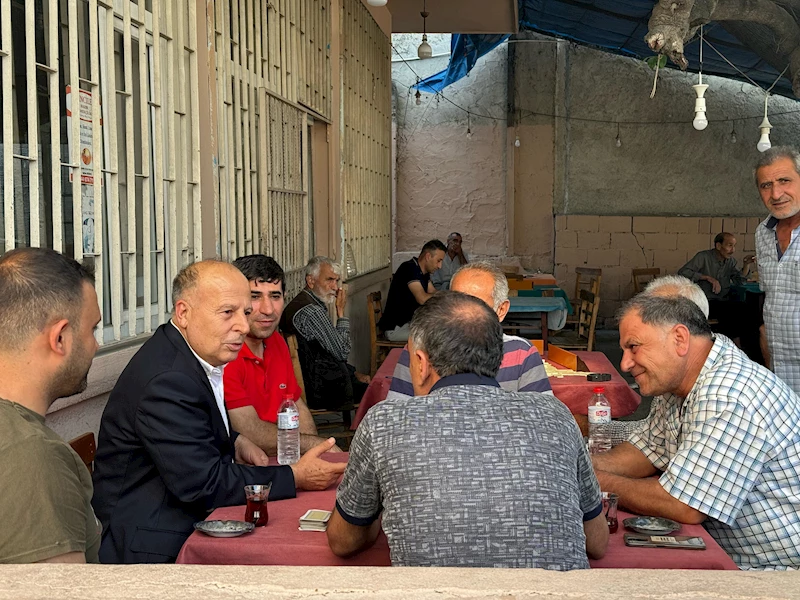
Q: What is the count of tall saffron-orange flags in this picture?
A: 0